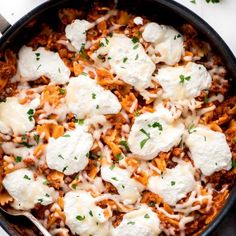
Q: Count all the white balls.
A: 15